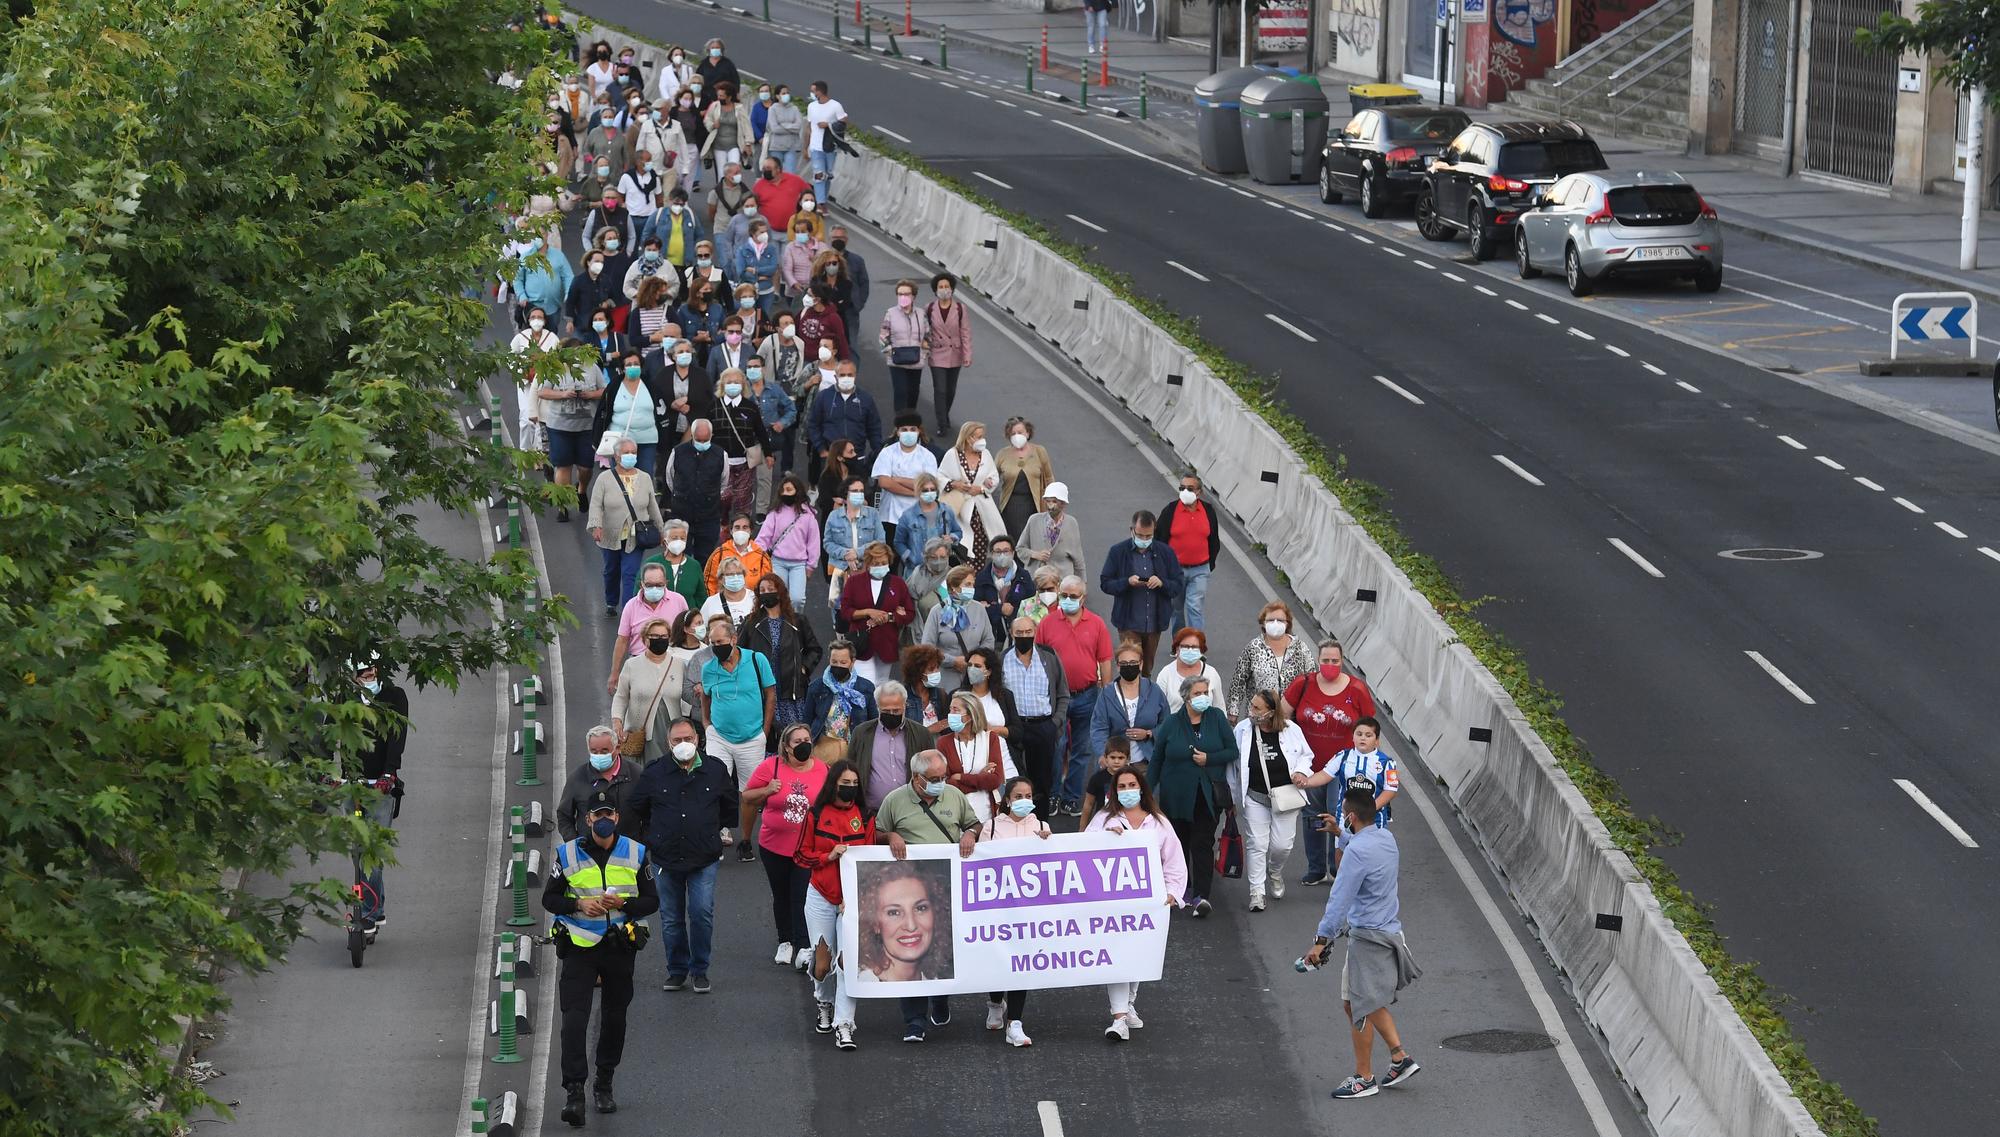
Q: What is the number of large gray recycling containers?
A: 2